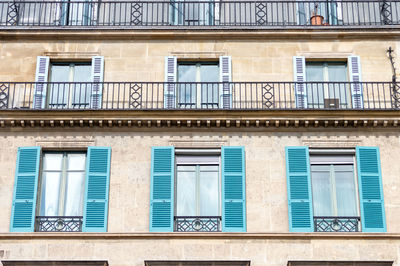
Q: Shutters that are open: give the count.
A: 12